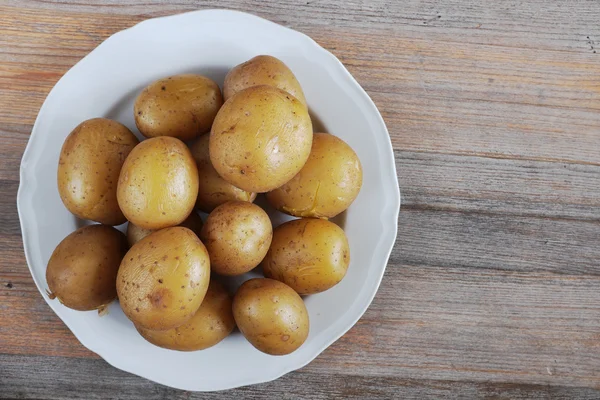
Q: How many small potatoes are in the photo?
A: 14